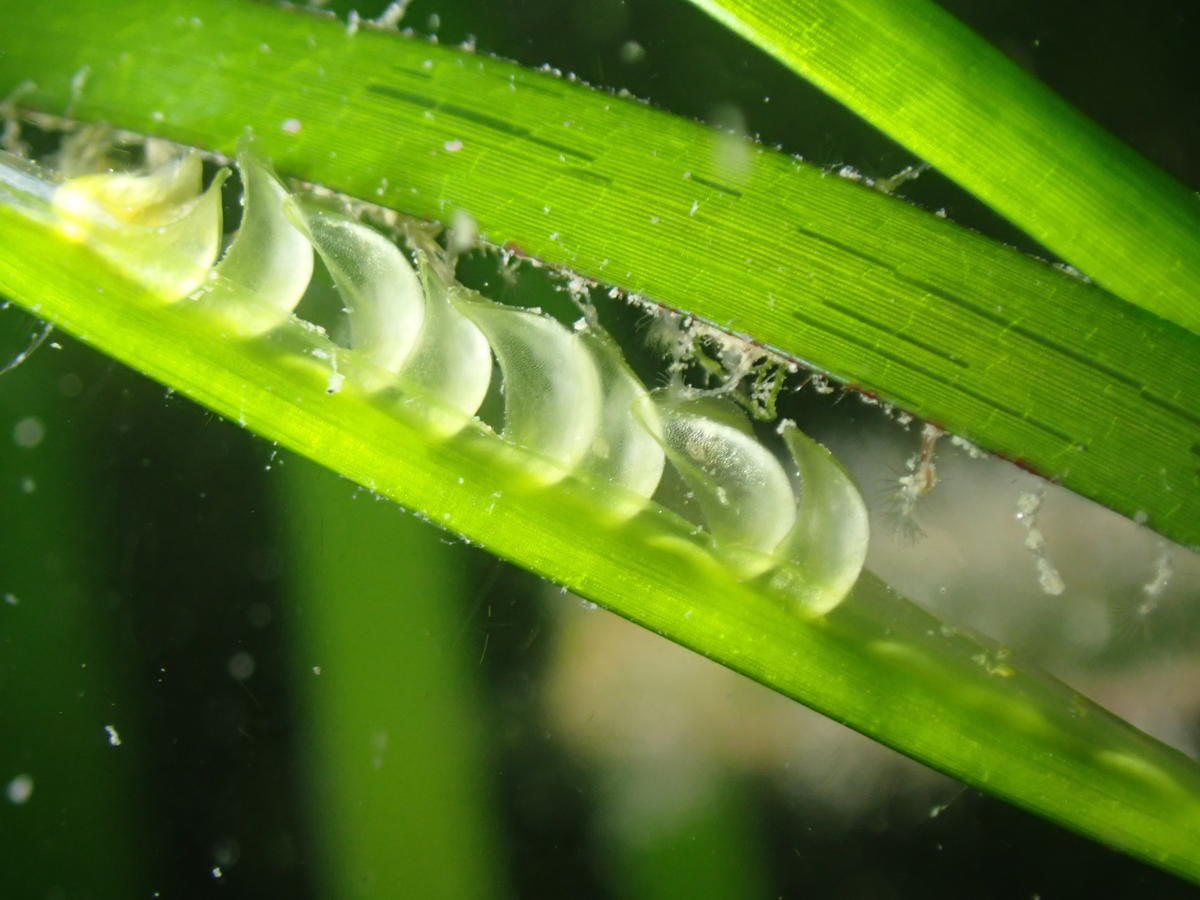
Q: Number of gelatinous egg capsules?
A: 9